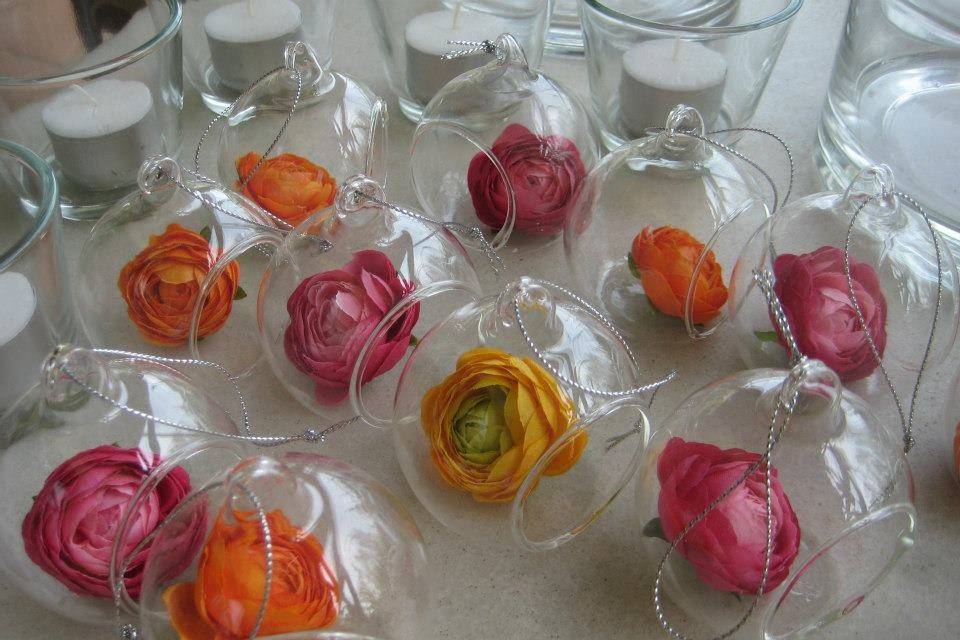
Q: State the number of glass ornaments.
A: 10